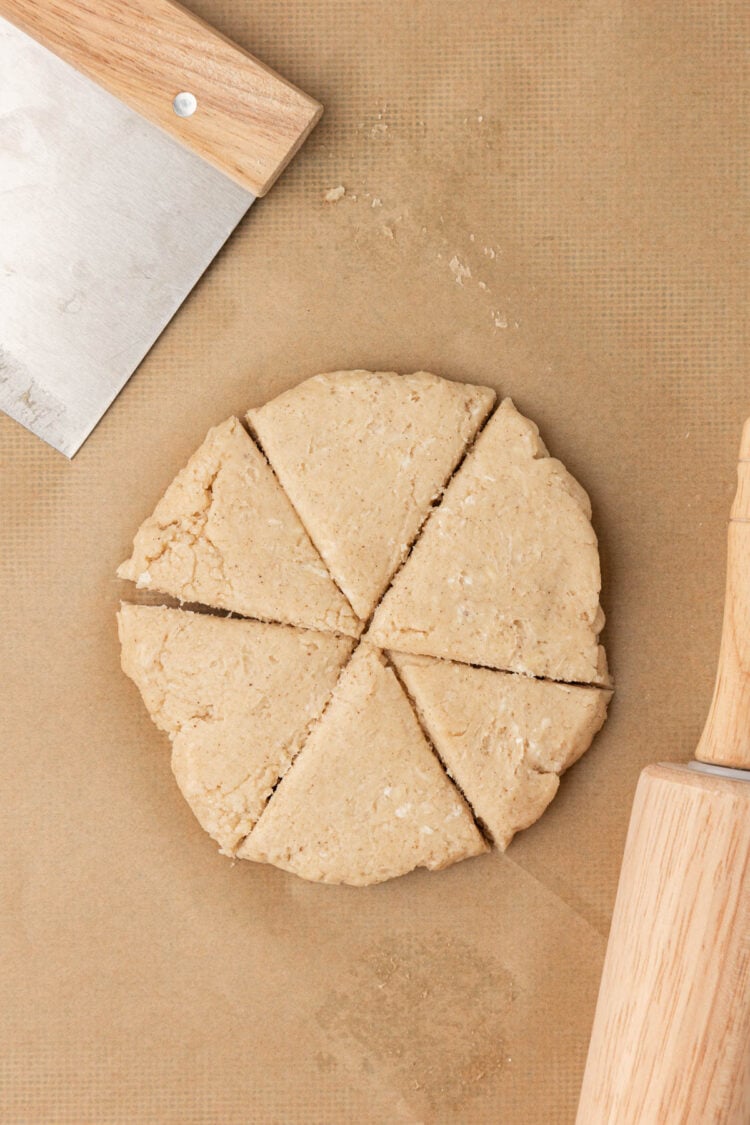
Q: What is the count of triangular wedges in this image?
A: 6